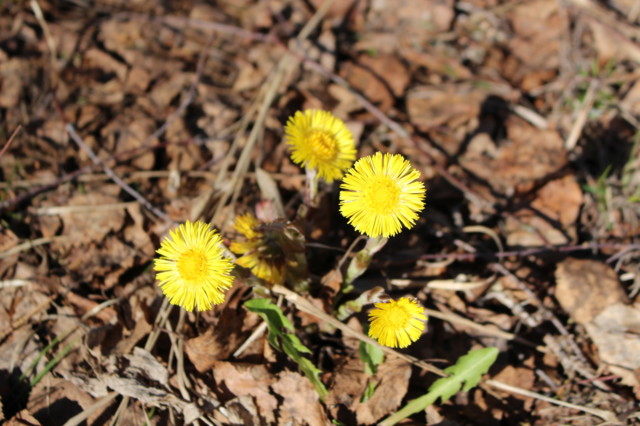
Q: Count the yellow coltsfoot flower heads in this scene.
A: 5